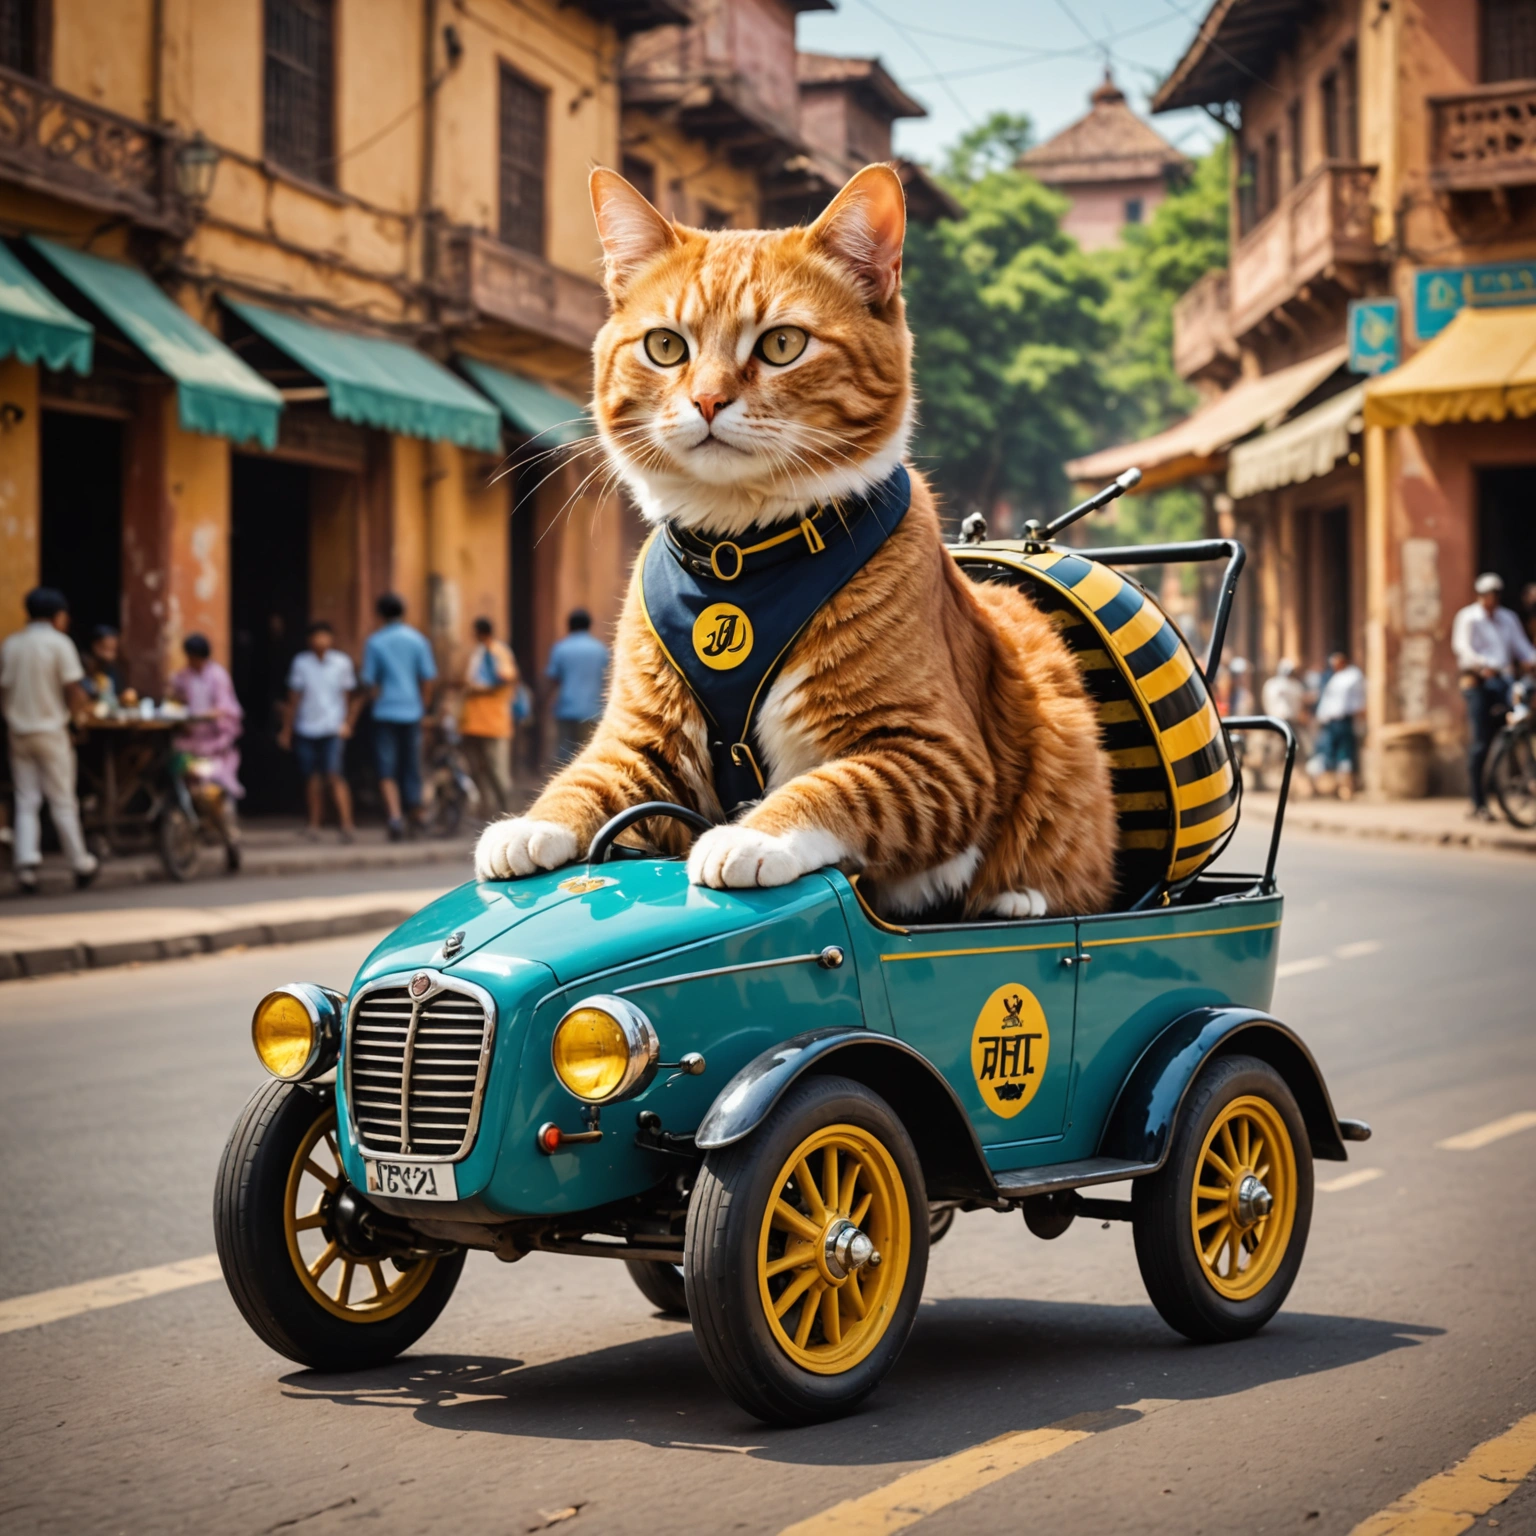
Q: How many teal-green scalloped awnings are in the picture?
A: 4